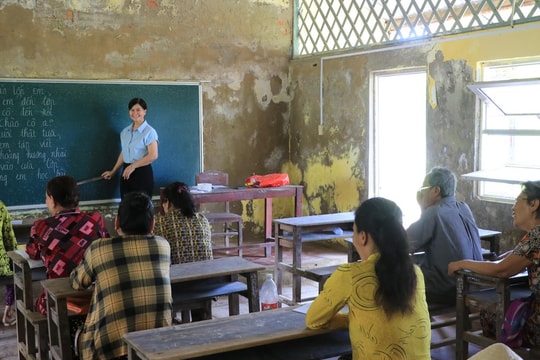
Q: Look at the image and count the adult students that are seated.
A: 7